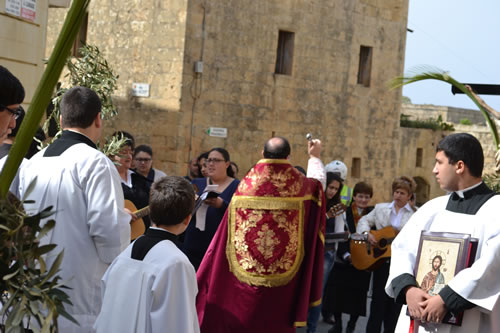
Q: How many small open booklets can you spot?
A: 1